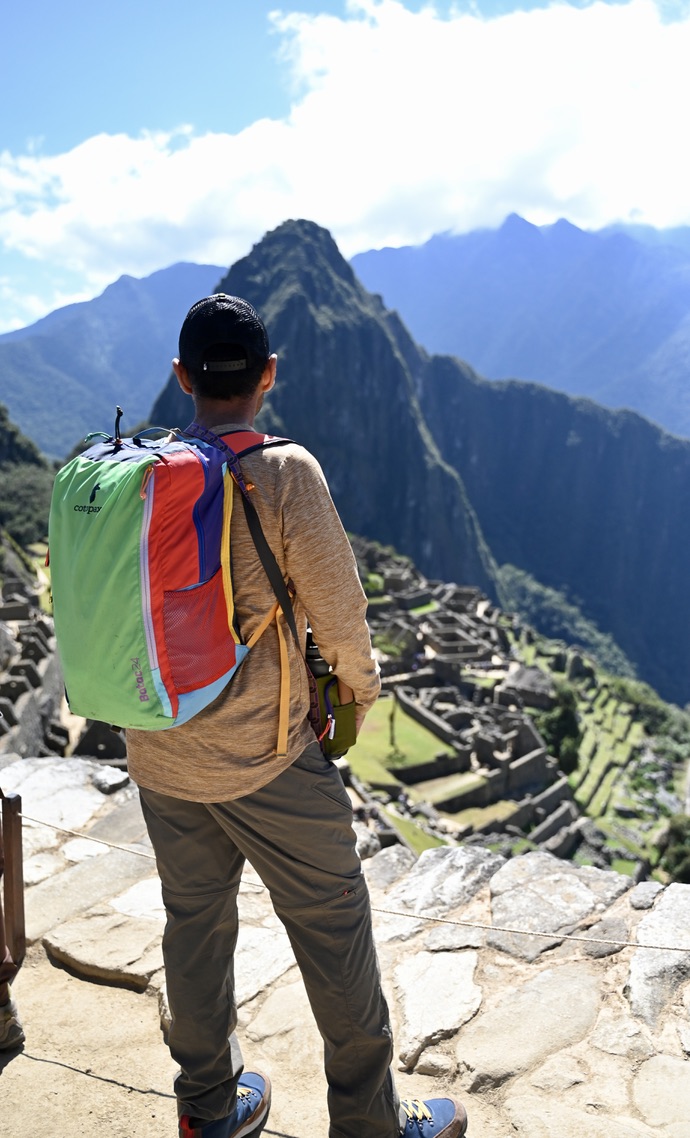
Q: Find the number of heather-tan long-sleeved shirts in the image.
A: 1